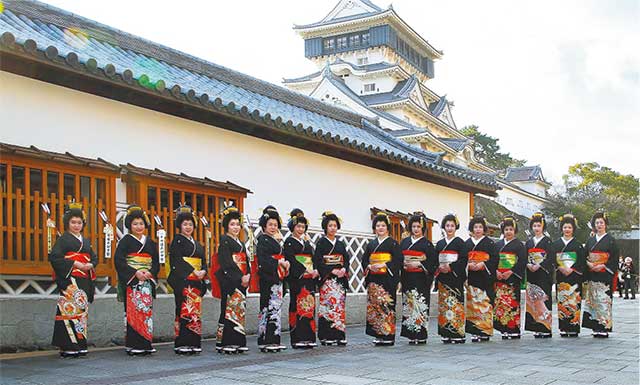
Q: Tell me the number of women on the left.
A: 7